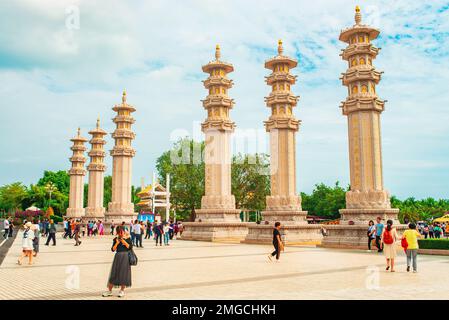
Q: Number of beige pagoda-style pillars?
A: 6